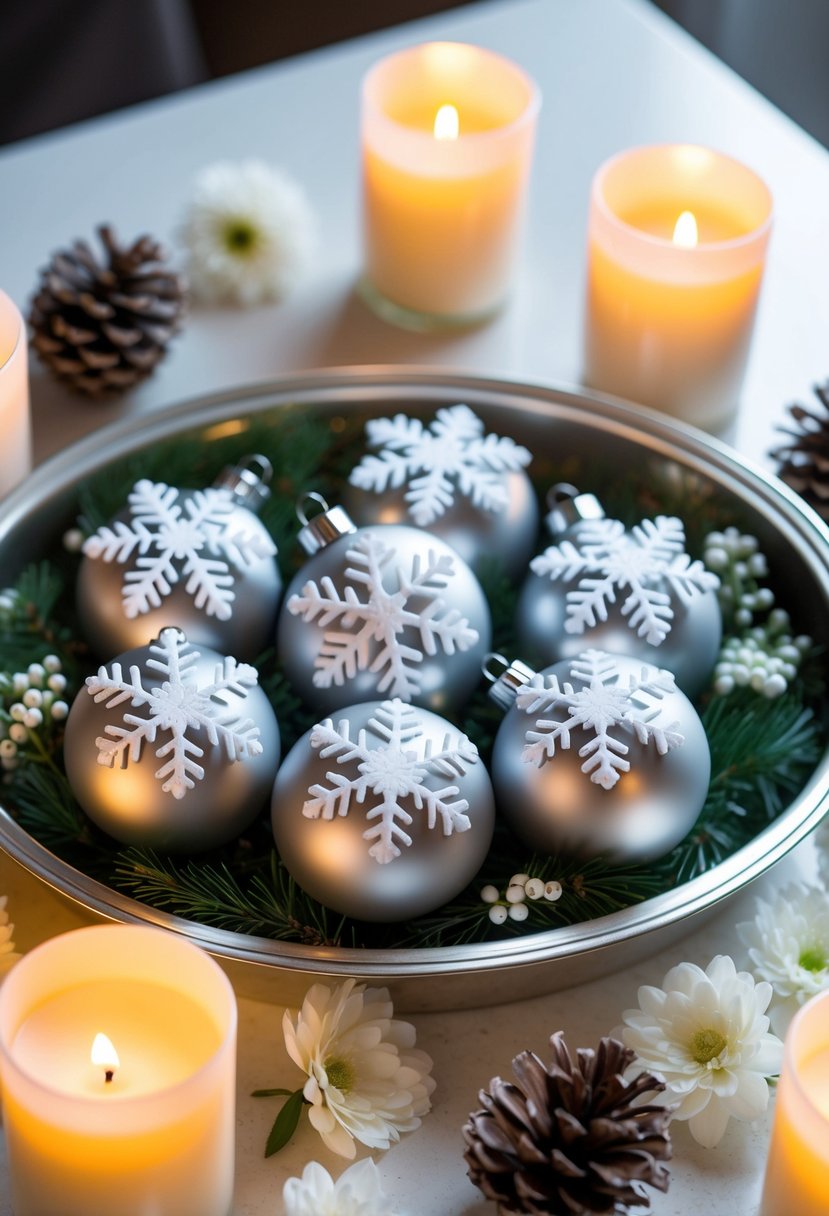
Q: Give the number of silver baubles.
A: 7